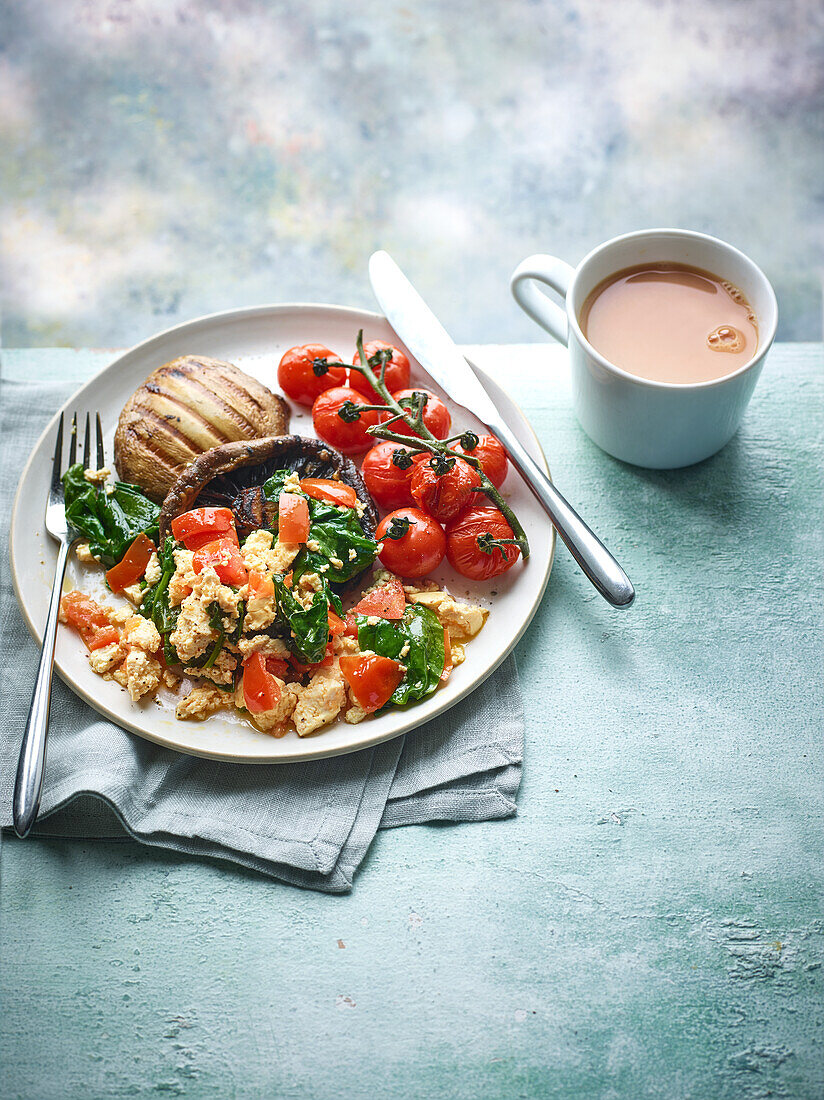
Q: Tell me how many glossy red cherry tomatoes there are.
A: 9